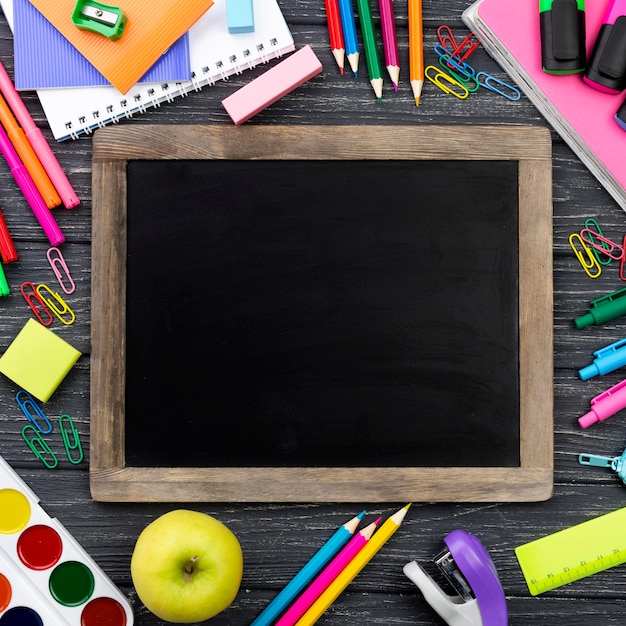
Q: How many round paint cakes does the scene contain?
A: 6